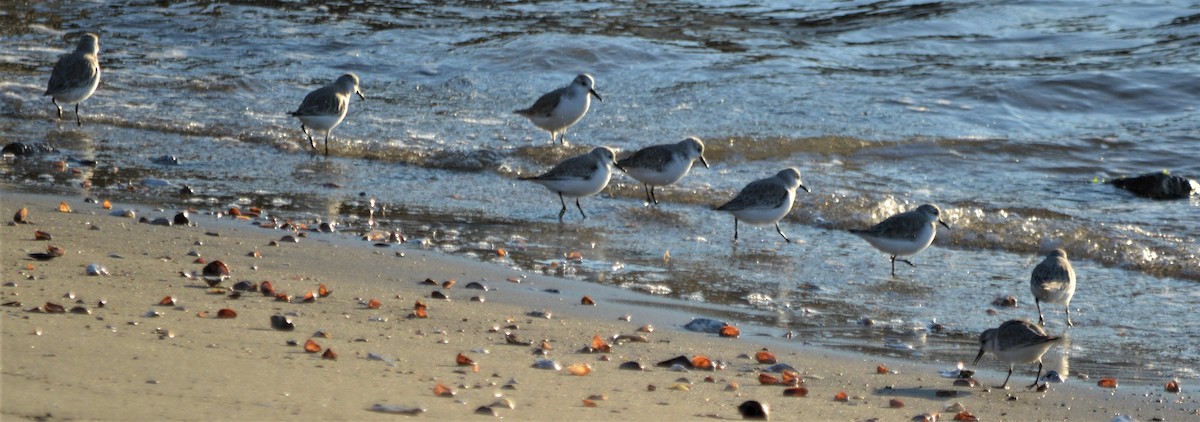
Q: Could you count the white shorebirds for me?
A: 9